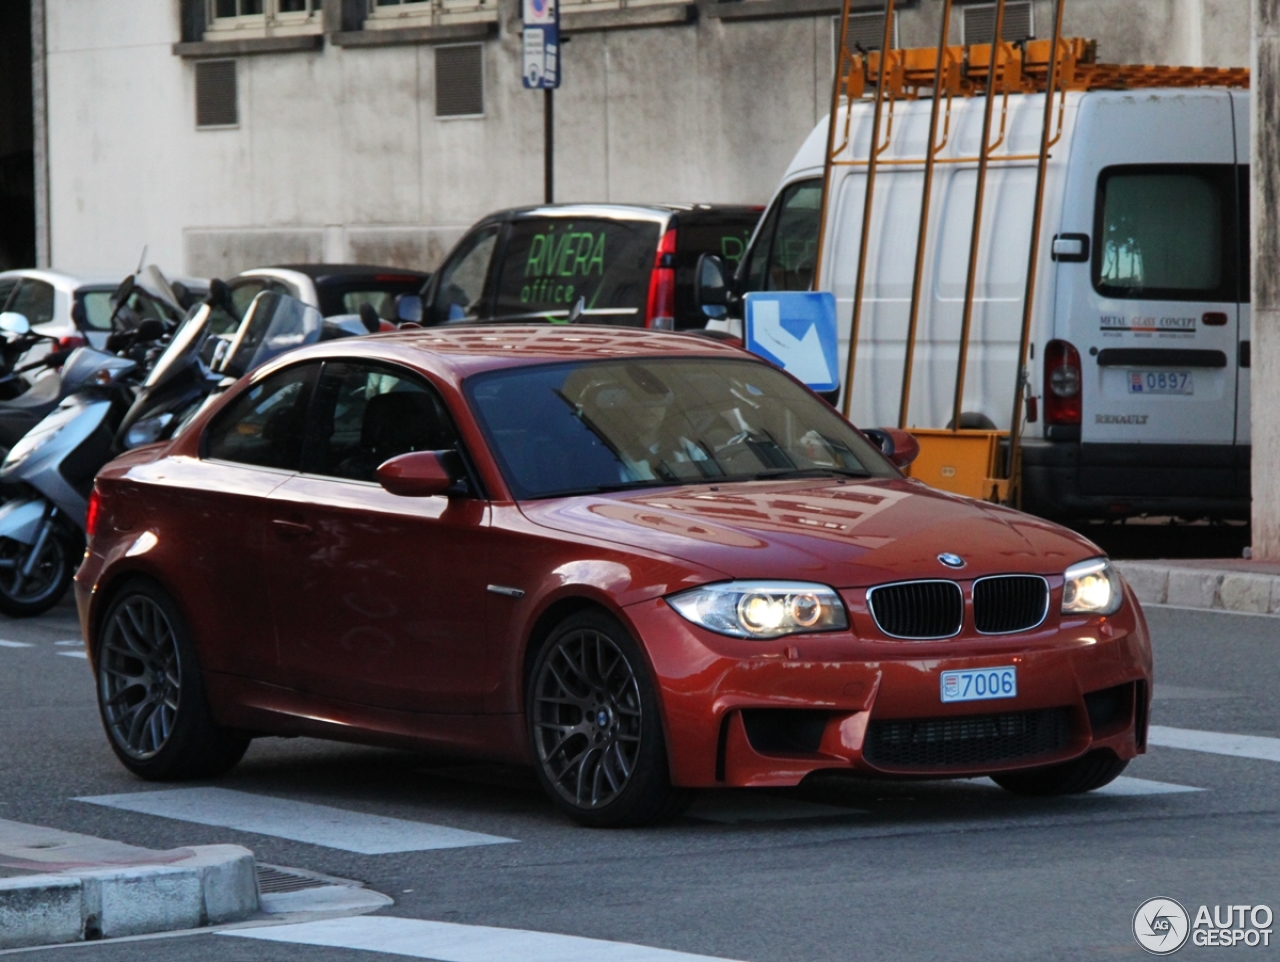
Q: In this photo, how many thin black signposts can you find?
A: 1